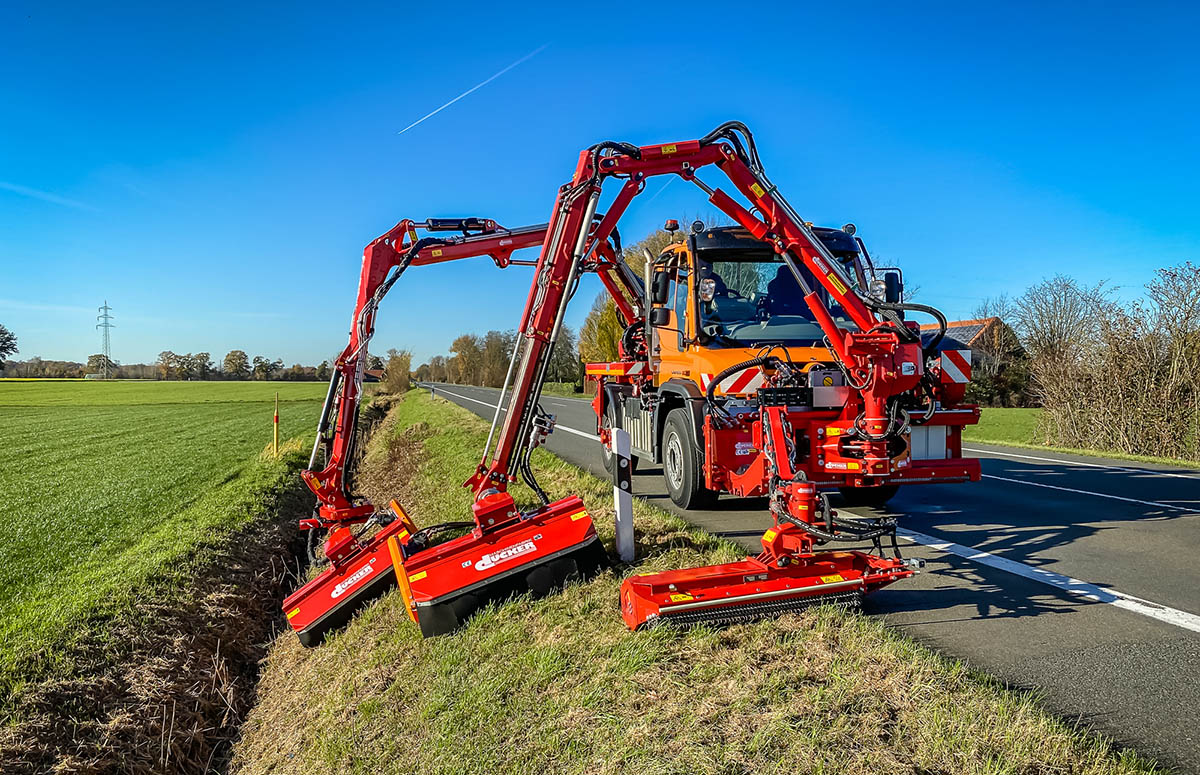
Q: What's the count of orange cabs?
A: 1